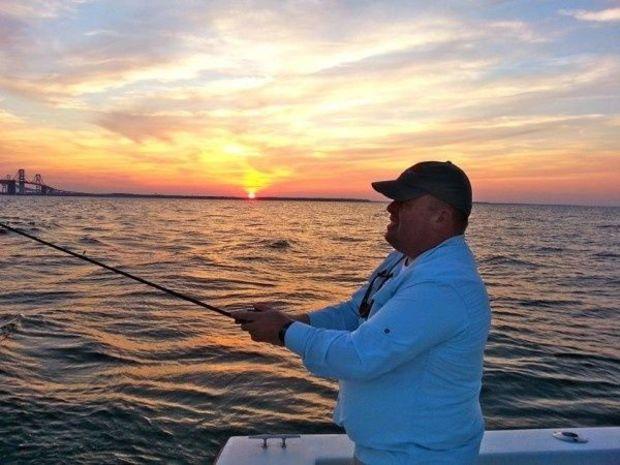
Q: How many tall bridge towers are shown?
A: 2